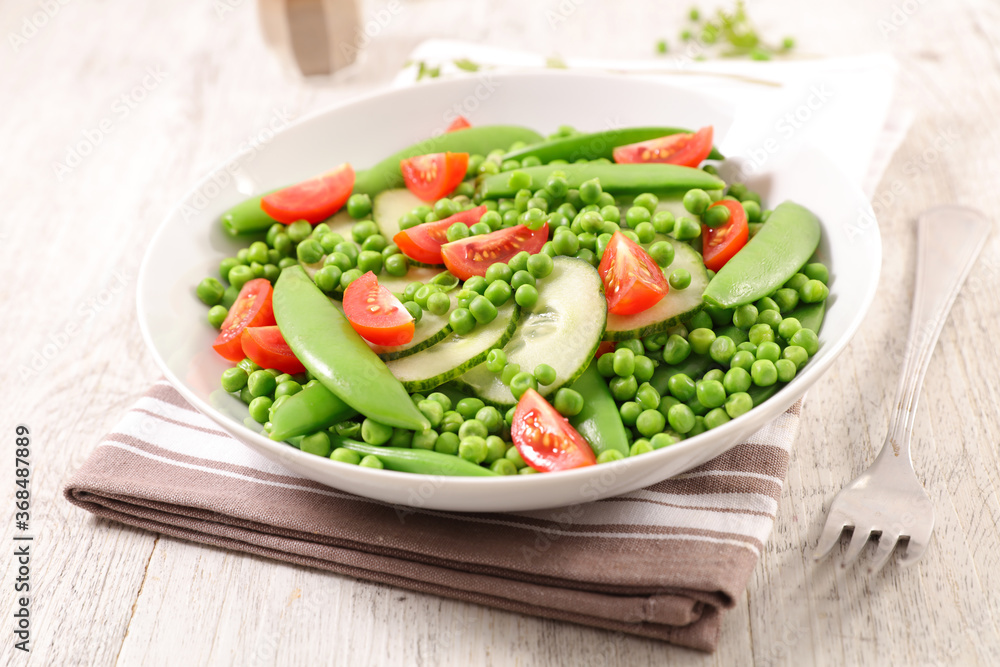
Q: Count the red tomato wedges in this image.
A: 12